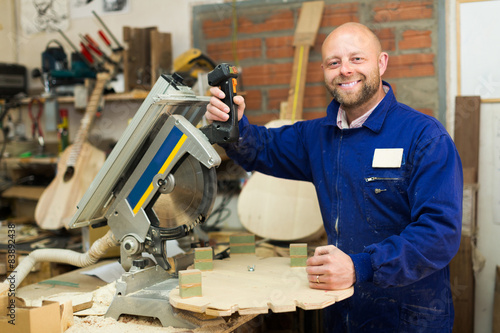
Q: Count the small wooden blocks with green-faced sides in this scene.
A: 4